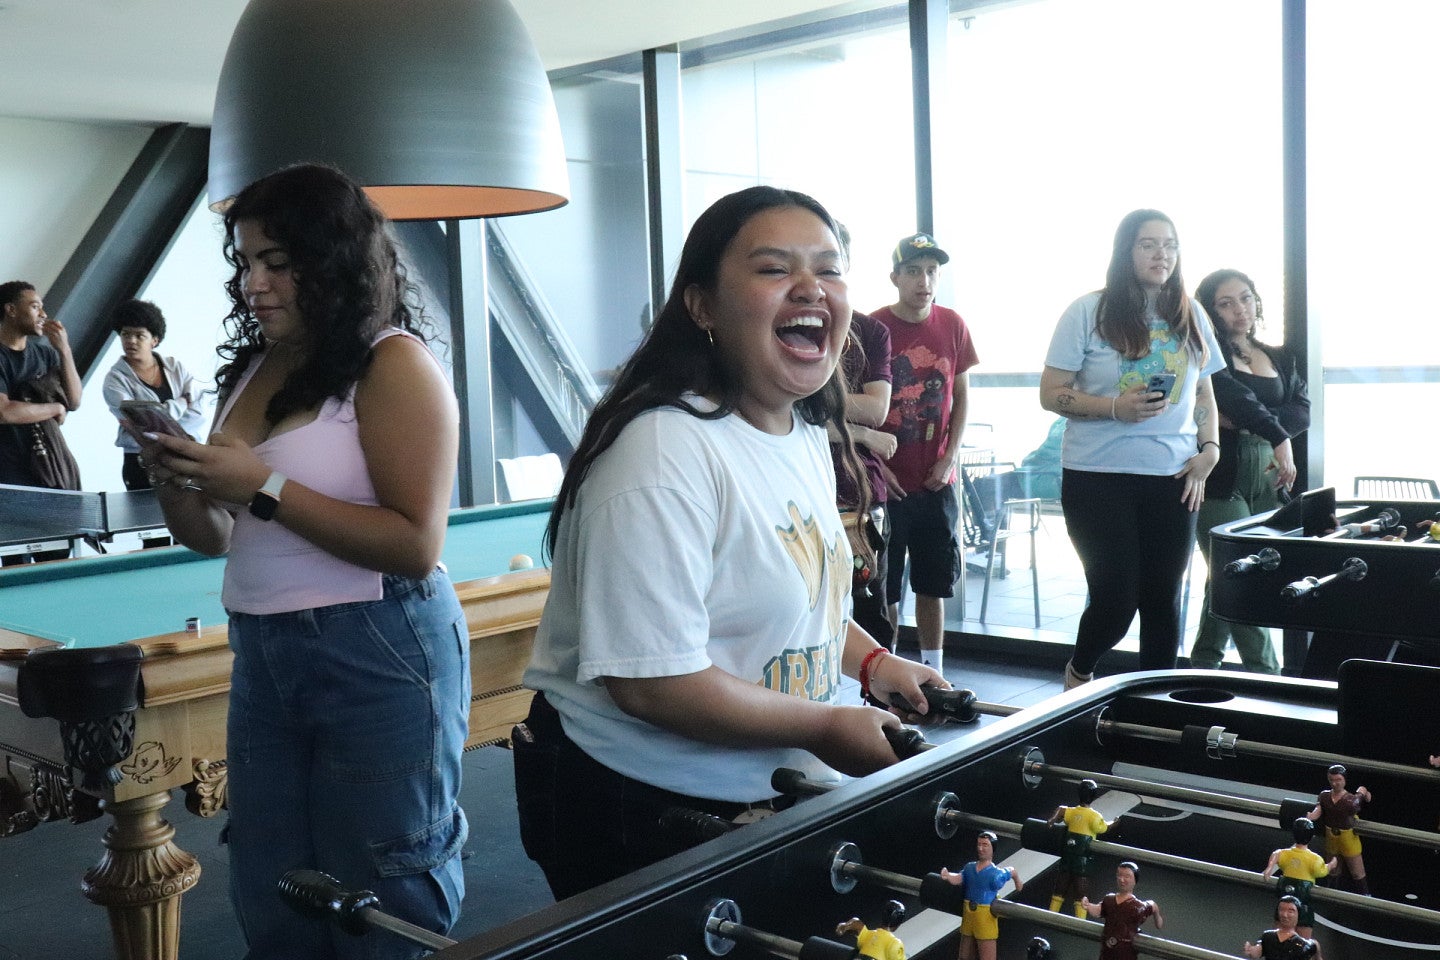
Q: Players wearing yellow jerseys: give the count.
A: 3